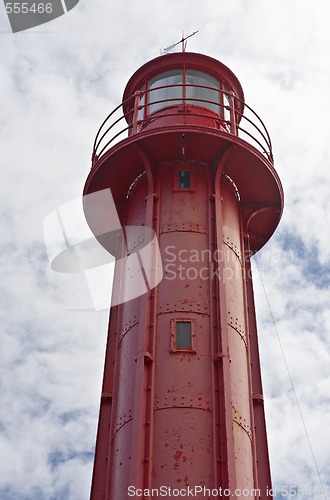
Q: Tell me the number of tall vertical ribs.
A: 4